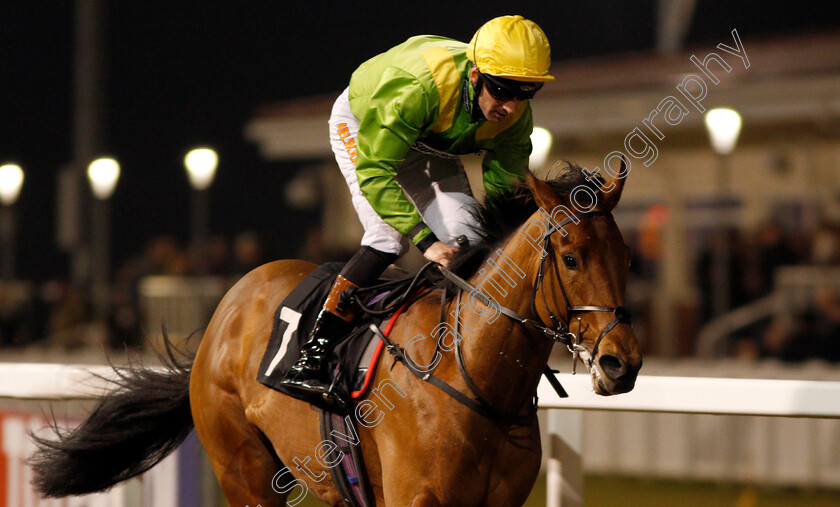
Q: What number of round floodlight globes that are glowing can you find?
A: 5